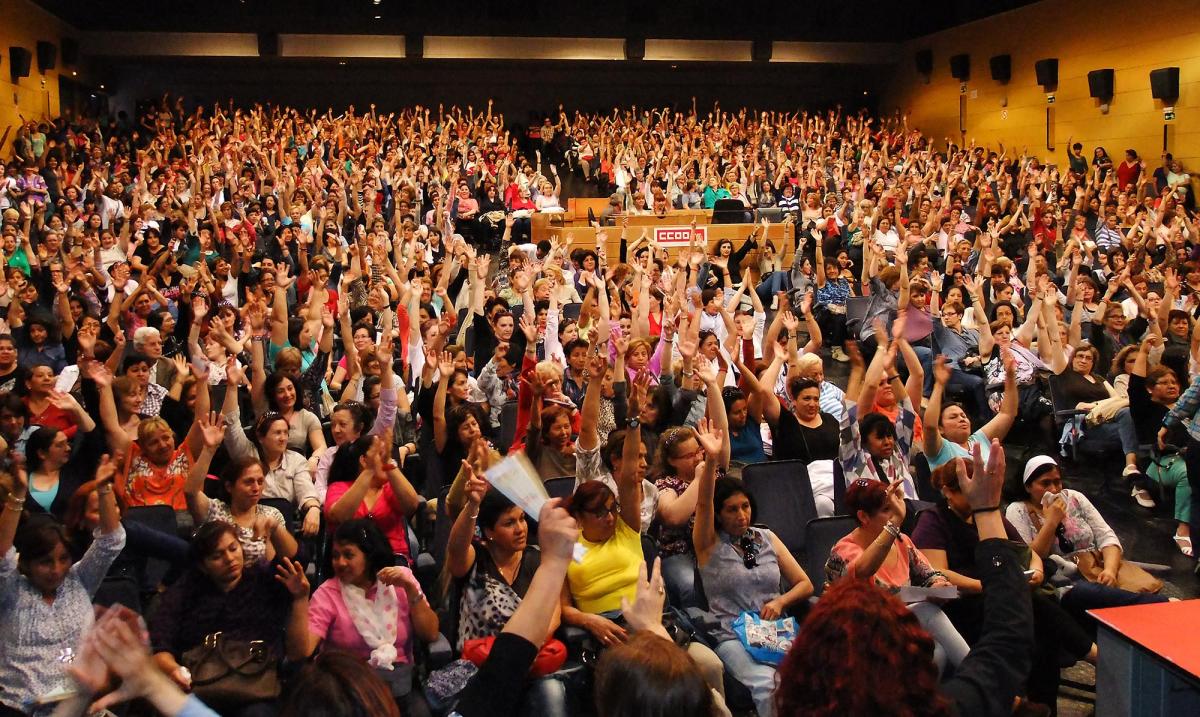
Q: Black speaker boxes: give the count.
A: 9